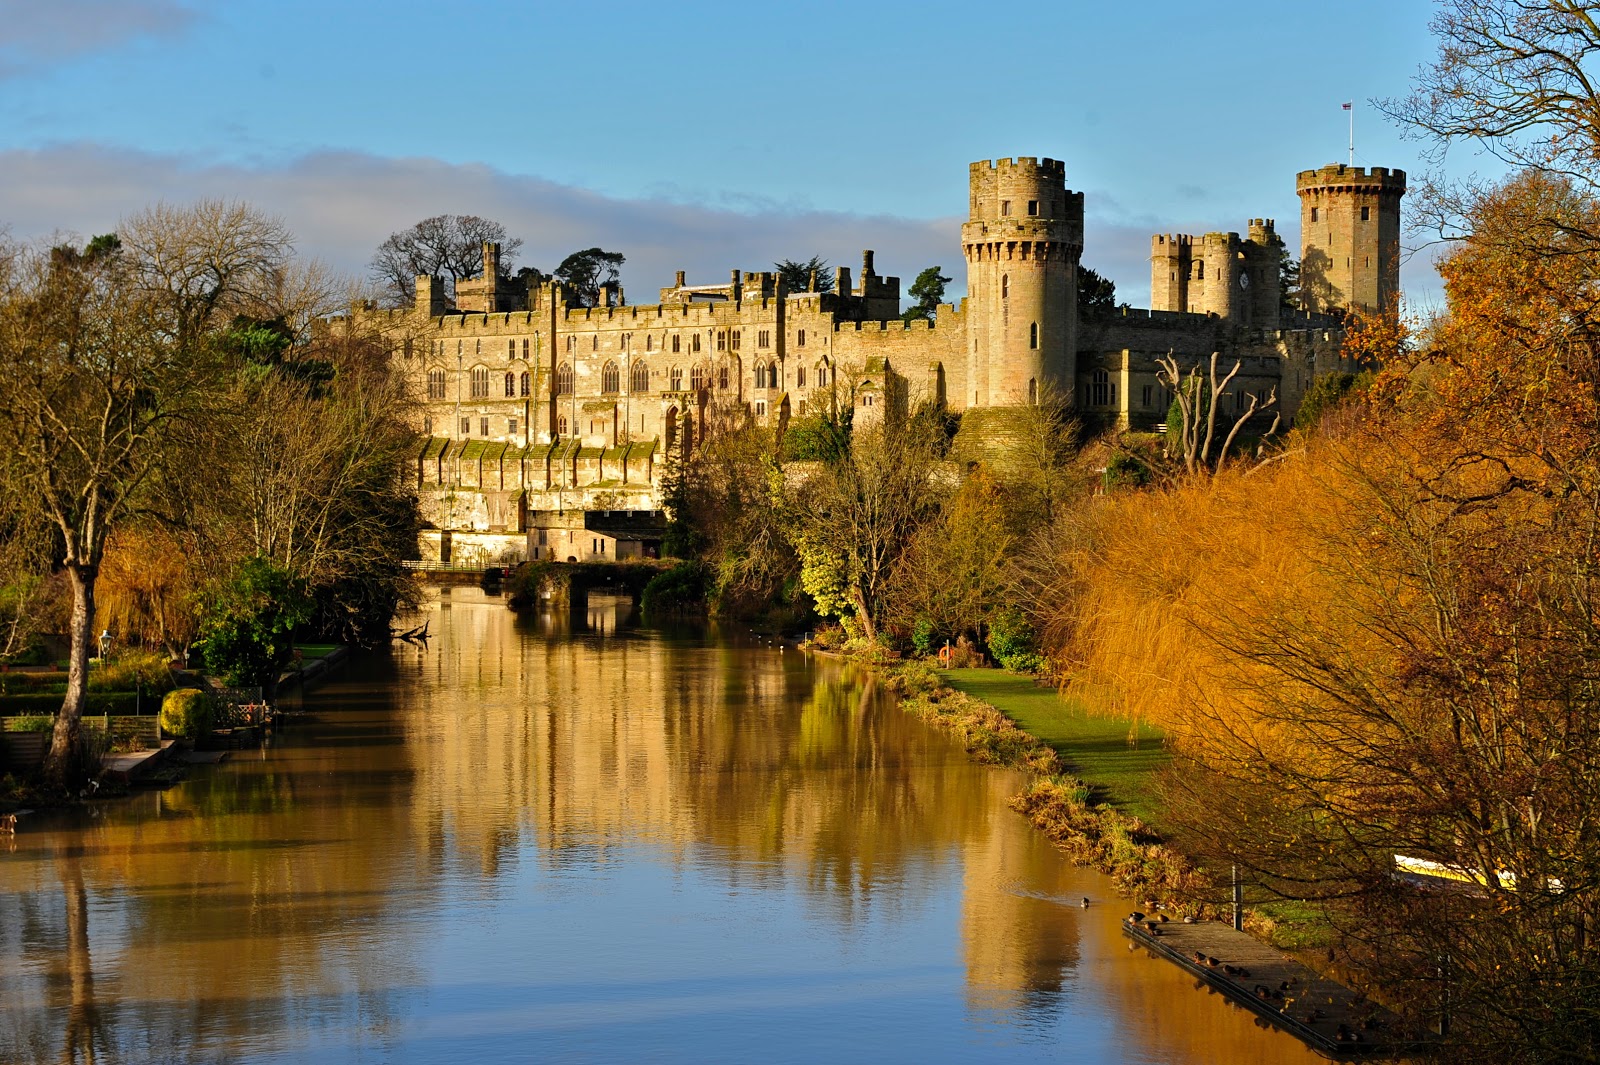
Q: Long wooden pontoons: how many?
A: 1